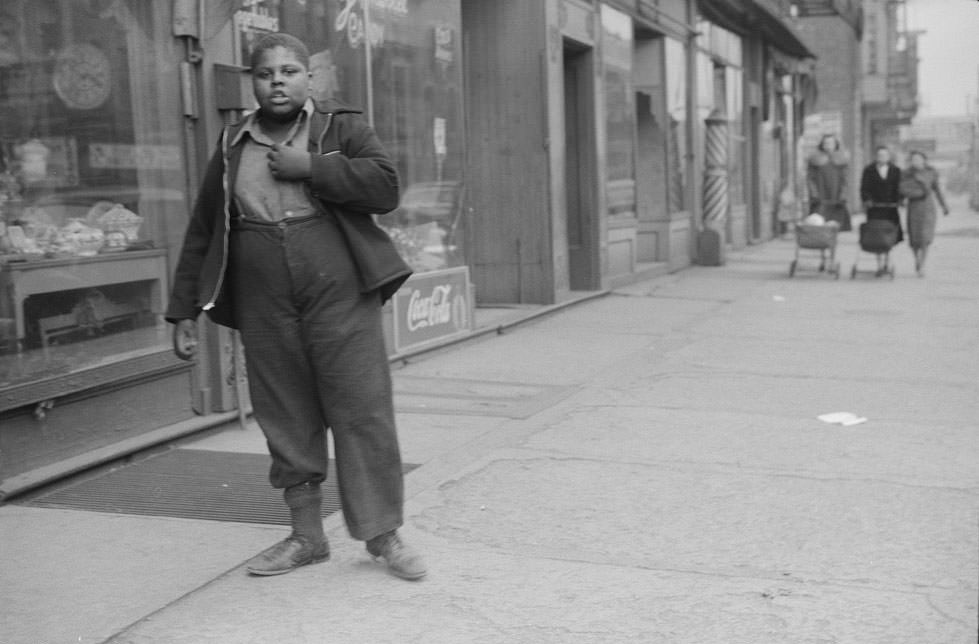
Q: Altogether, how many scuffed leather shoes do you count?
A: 2